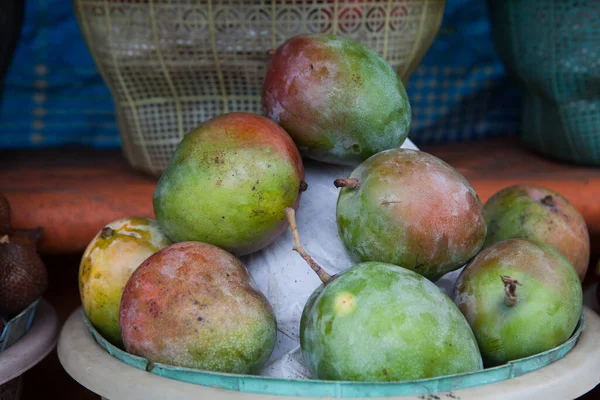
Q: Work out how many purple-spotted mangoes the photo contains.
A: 0